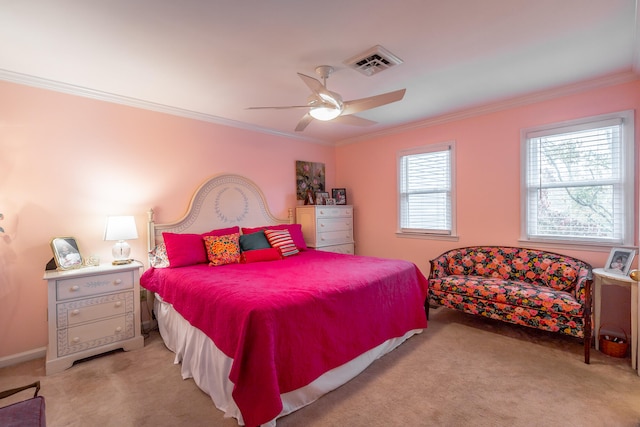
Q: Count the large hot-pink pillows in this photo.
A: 2